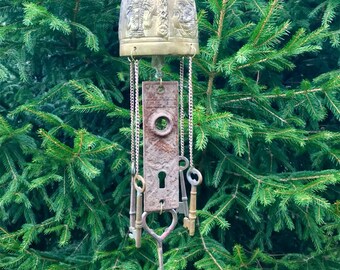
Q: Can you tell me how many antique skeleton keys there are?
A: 4